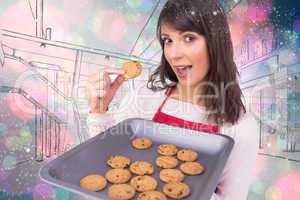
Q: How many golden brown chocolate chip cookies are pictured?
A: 15